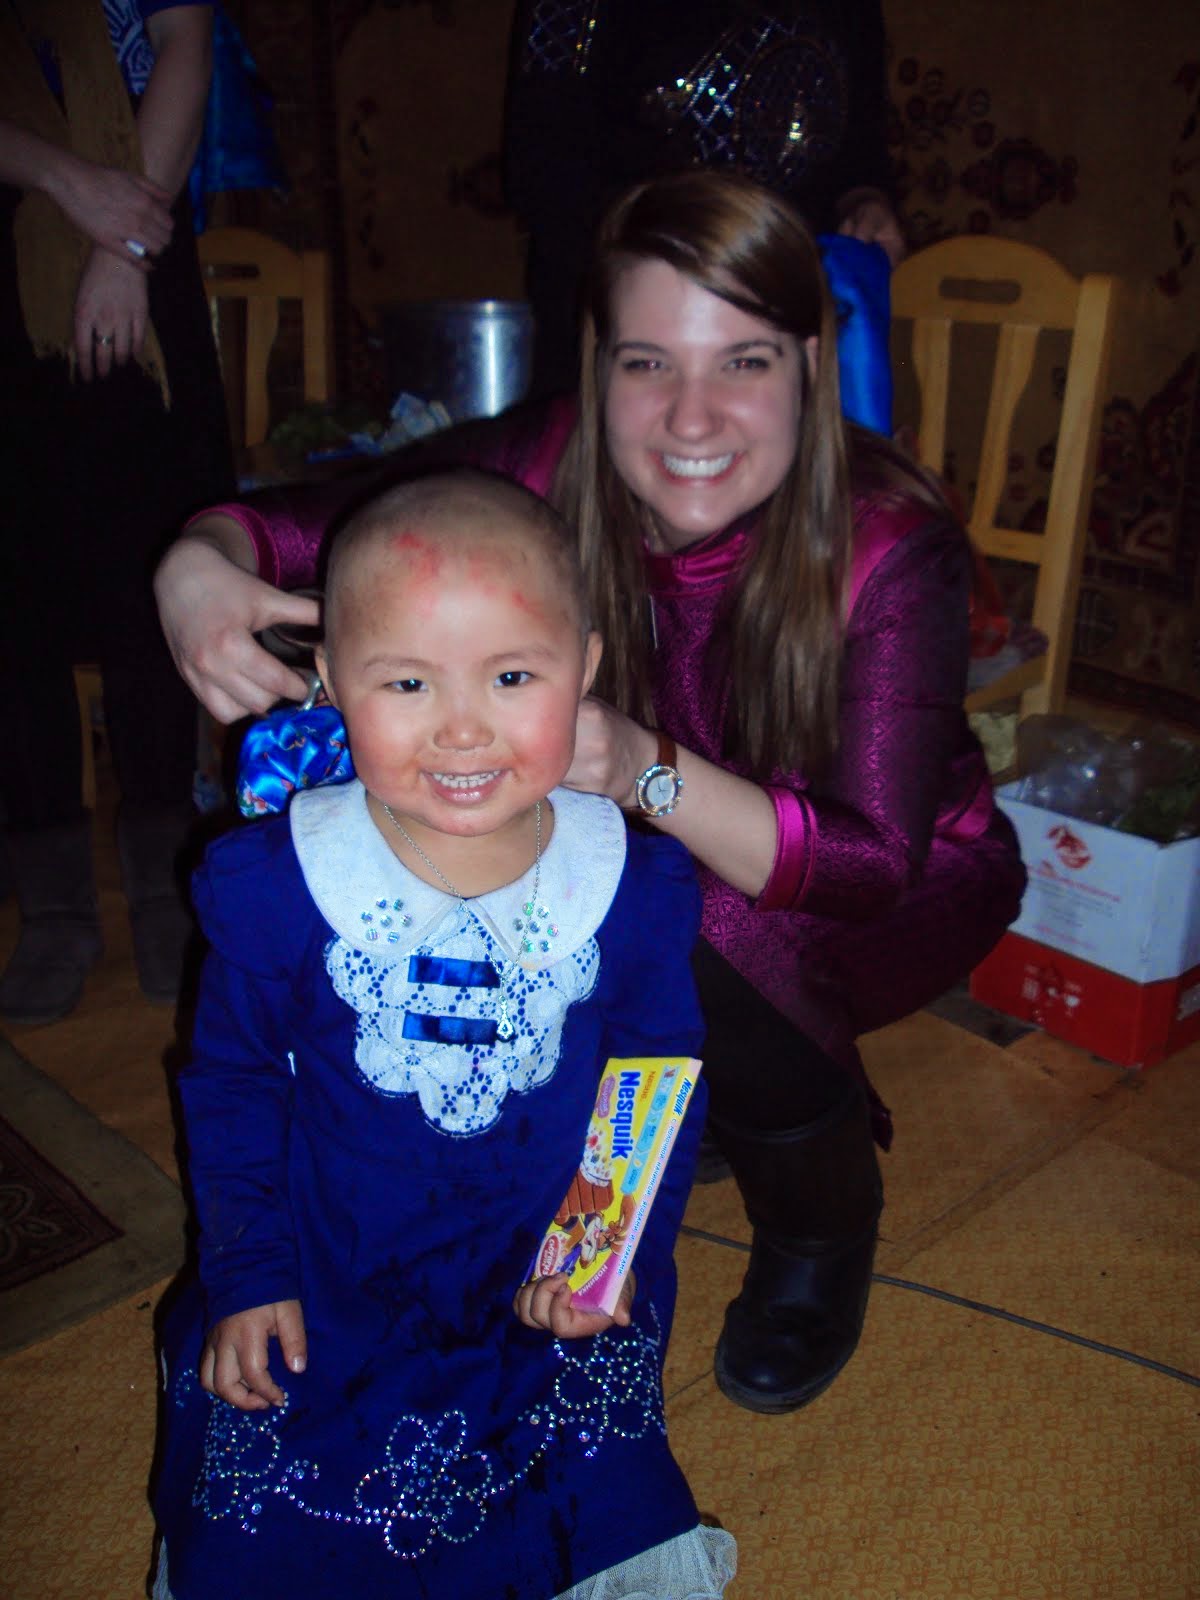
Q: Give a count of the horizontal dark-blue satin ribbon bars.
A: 2